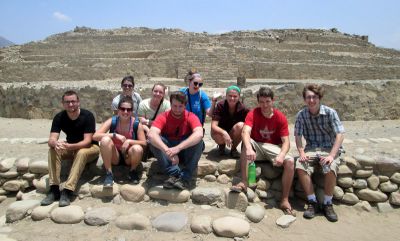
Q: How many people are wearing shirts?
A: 9